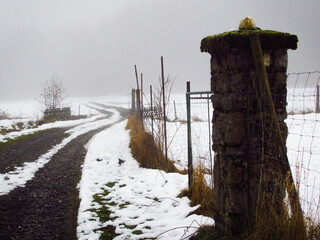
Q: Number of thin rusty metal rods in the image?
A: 4